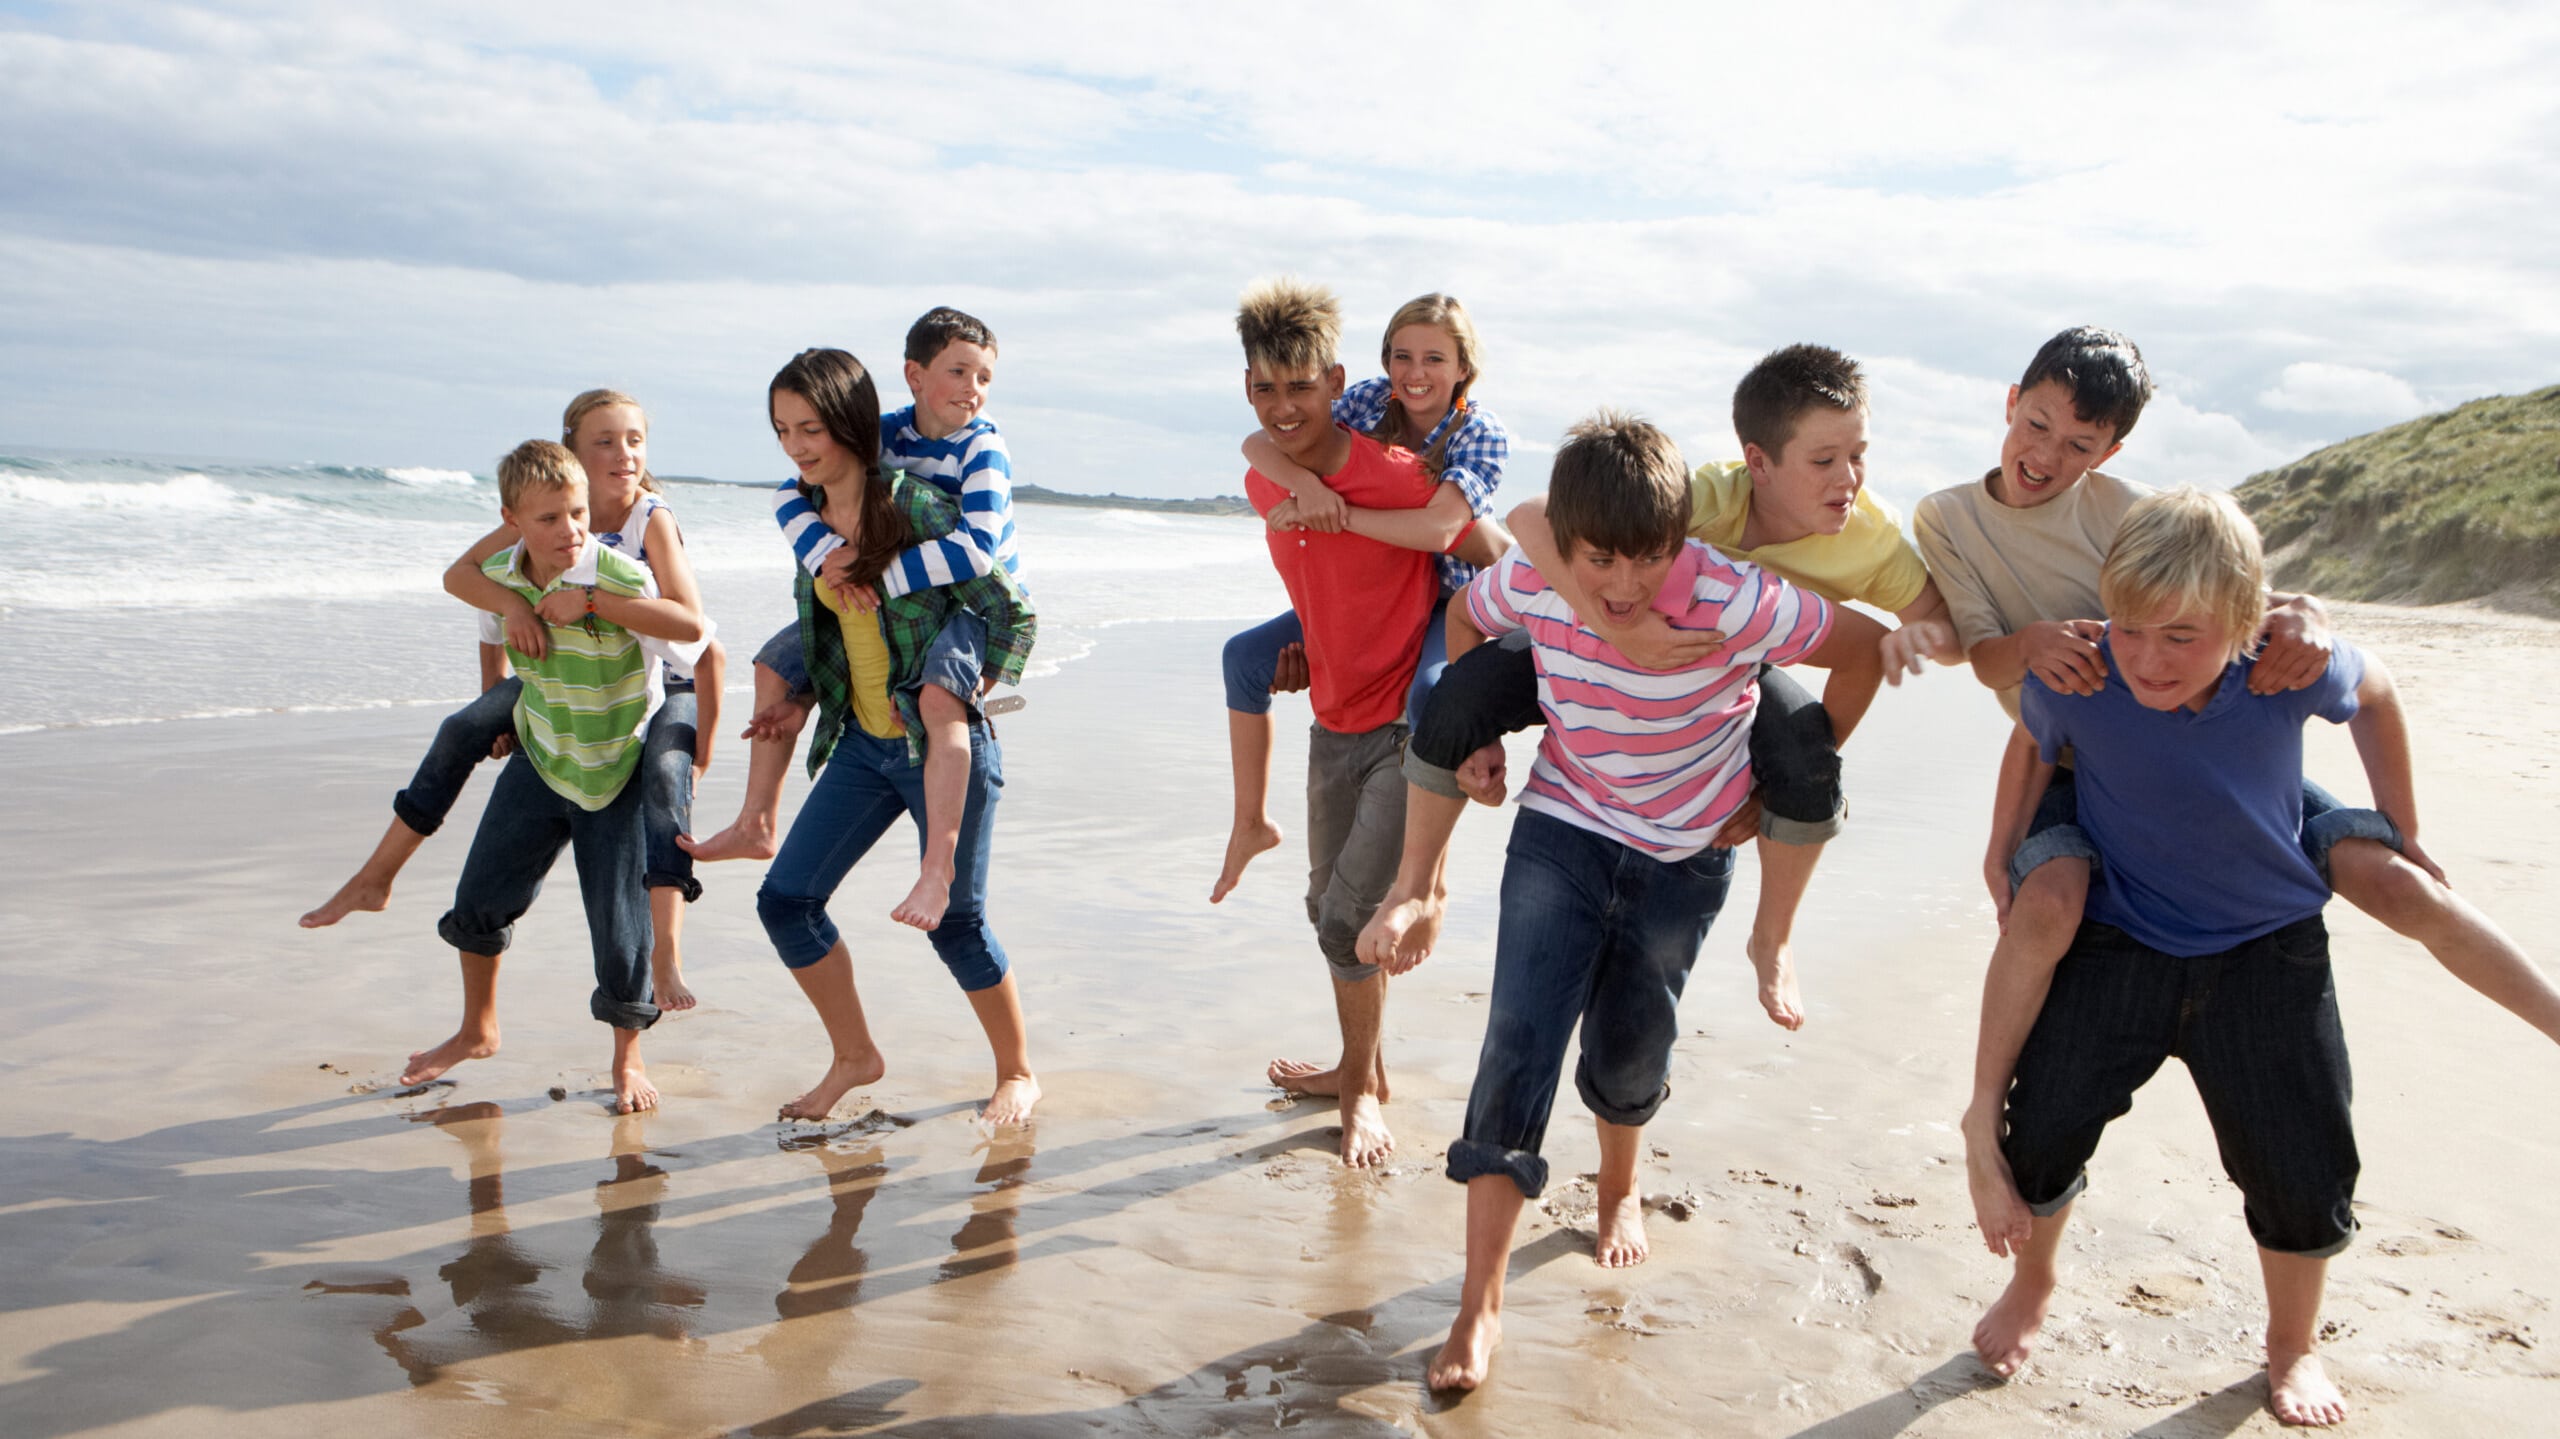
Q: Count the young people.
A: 10